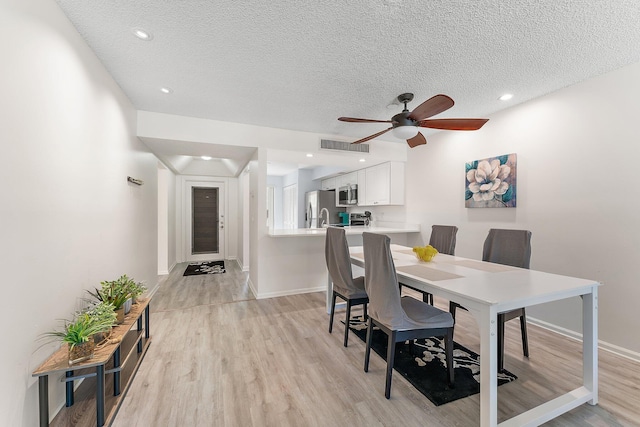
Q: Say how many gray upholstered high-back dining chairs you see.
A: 4